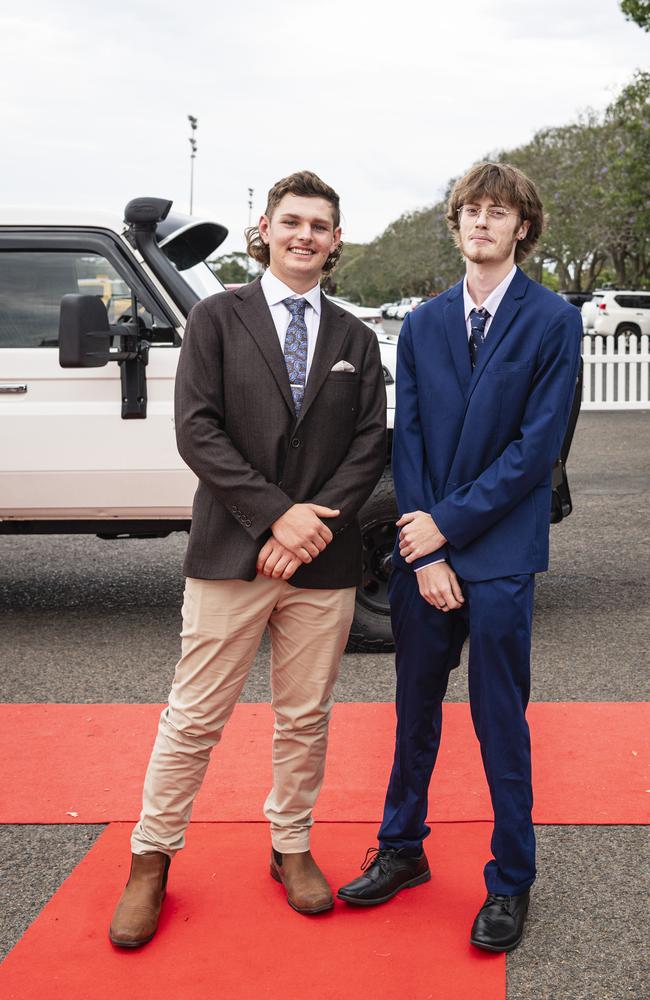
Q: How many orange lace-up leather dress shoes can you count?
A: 0